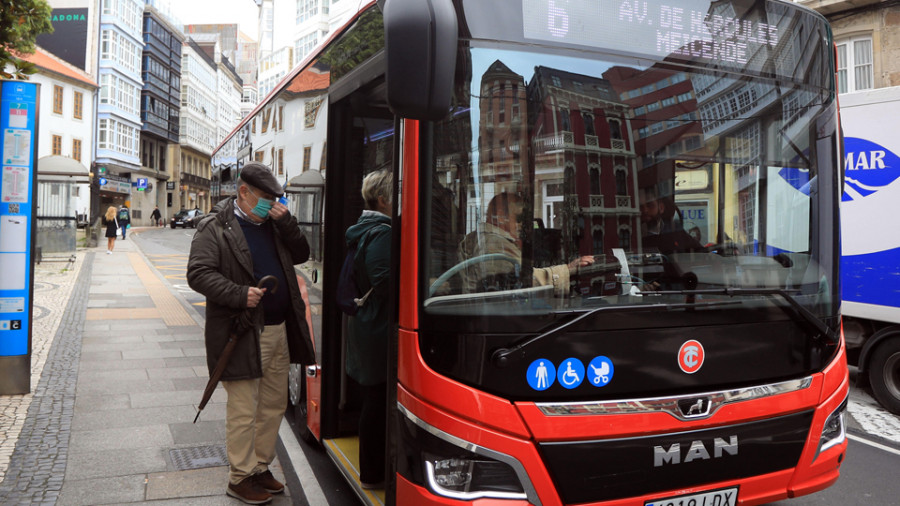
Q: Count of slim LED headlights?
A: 2